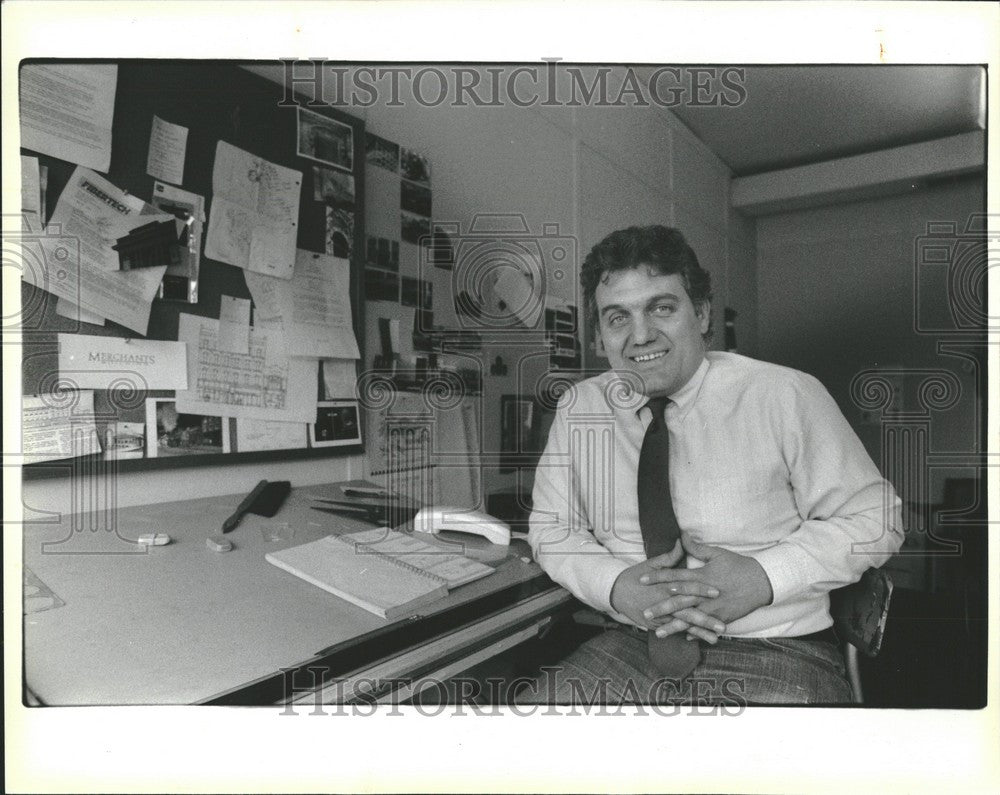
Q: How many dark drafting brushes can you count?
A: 1